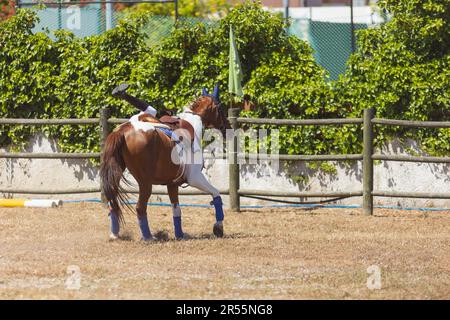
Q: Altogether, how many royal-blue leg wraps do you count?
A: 4